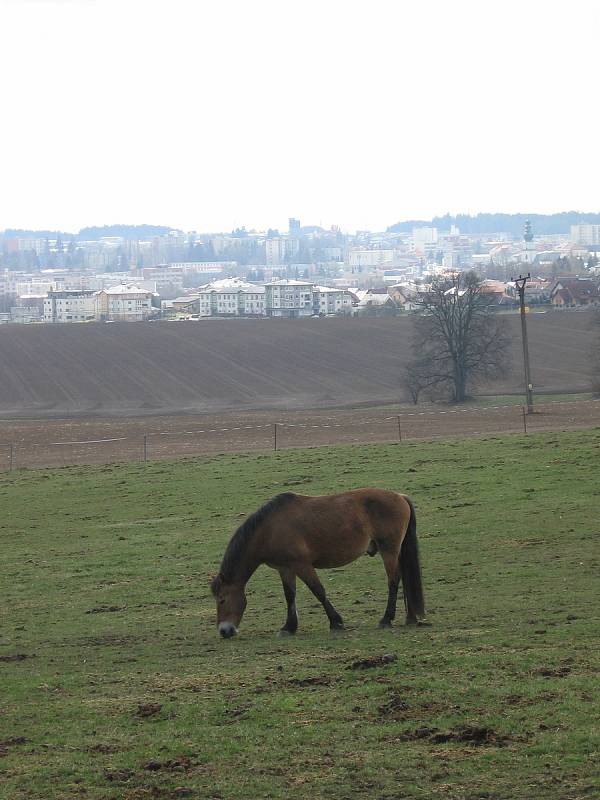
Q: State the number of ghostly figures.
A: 0